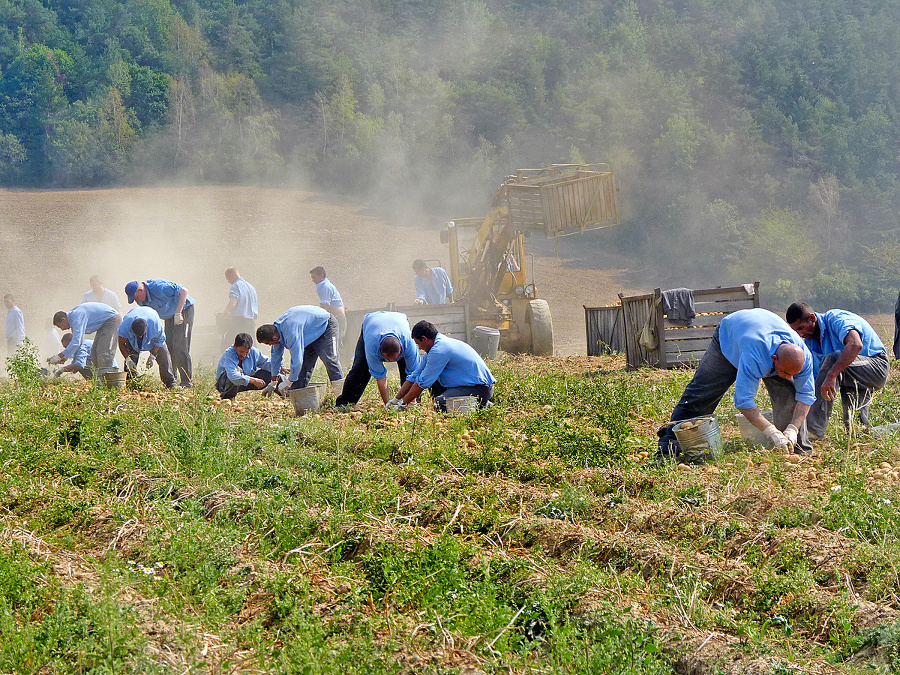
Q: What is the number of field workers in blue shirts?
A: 15